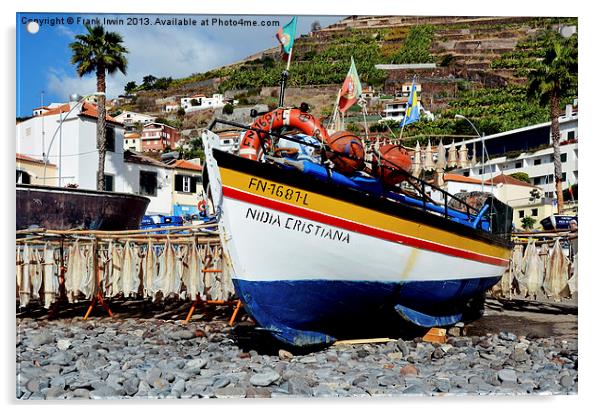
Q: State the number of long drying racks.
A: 2